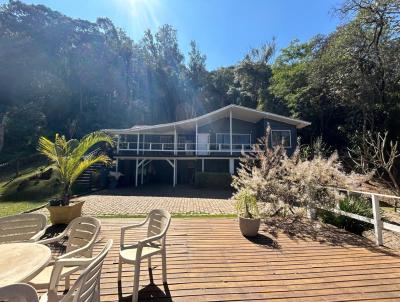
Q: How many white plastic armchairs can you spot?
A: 5